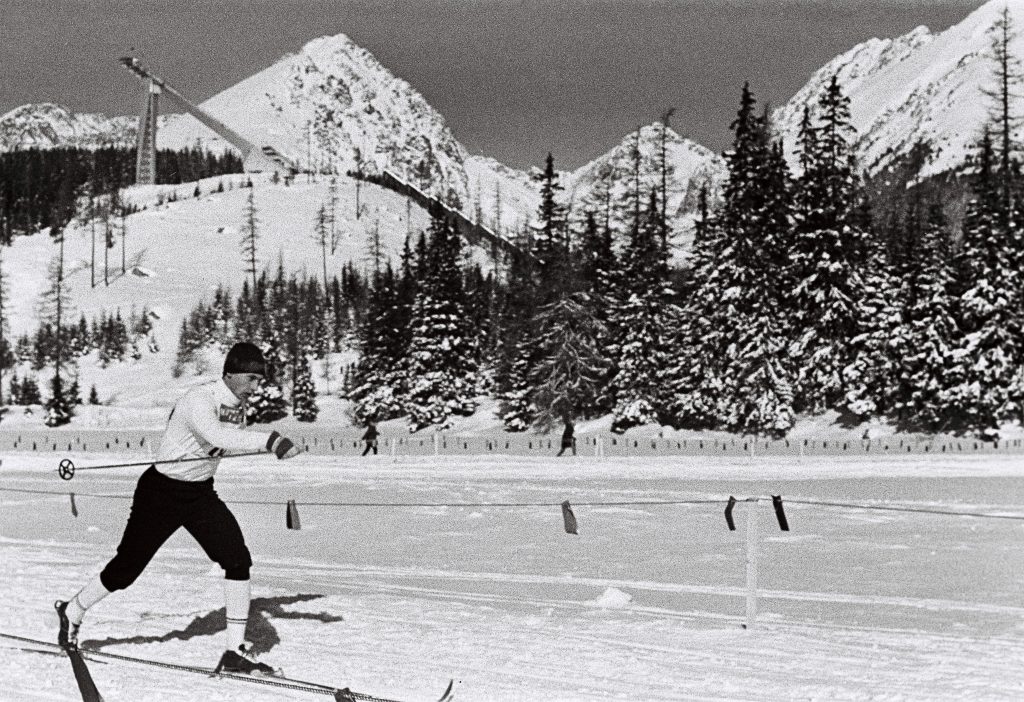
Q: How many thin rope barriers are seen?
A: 2